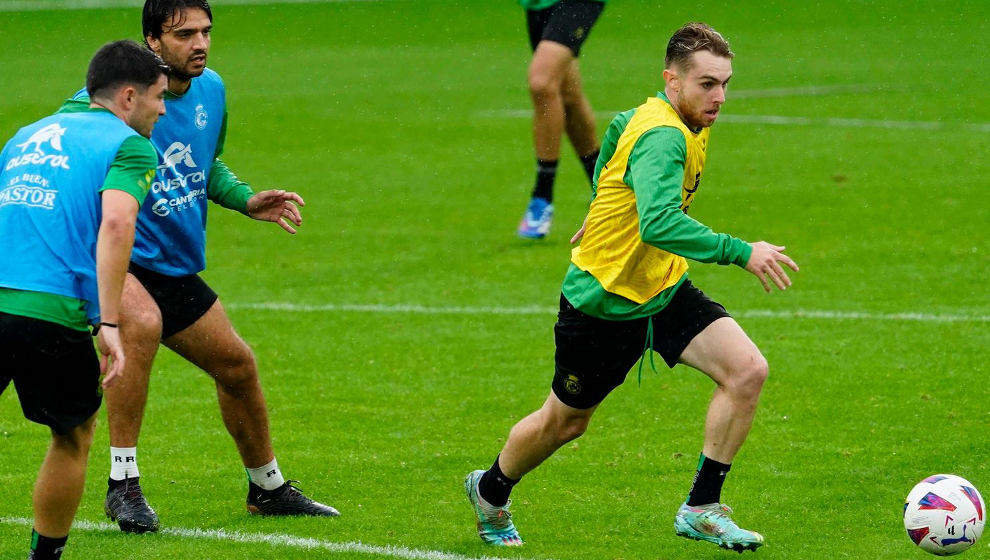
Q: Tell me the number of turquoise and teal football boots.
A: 2